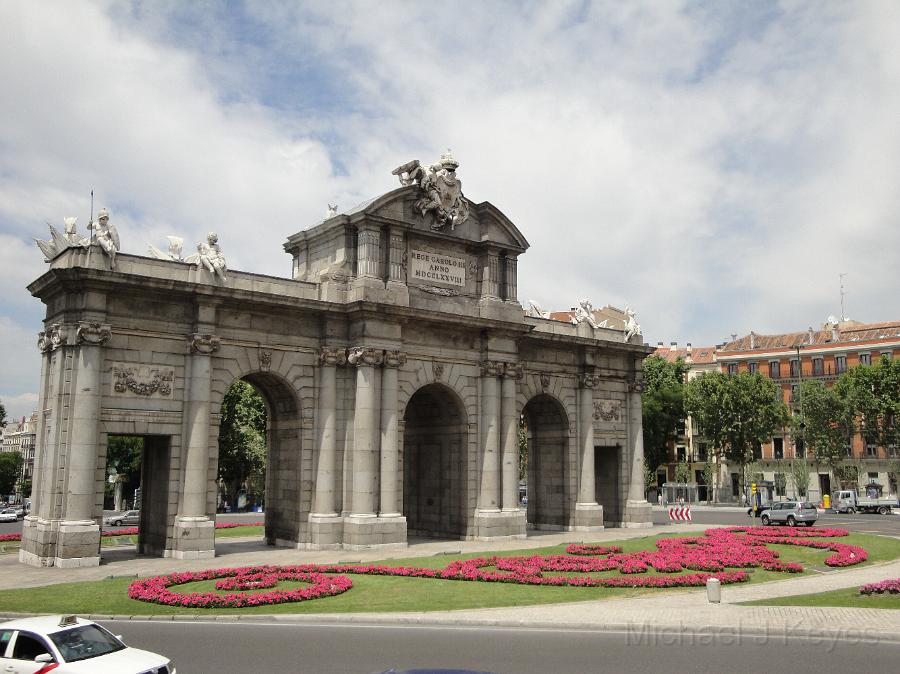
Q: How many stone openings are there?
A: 5